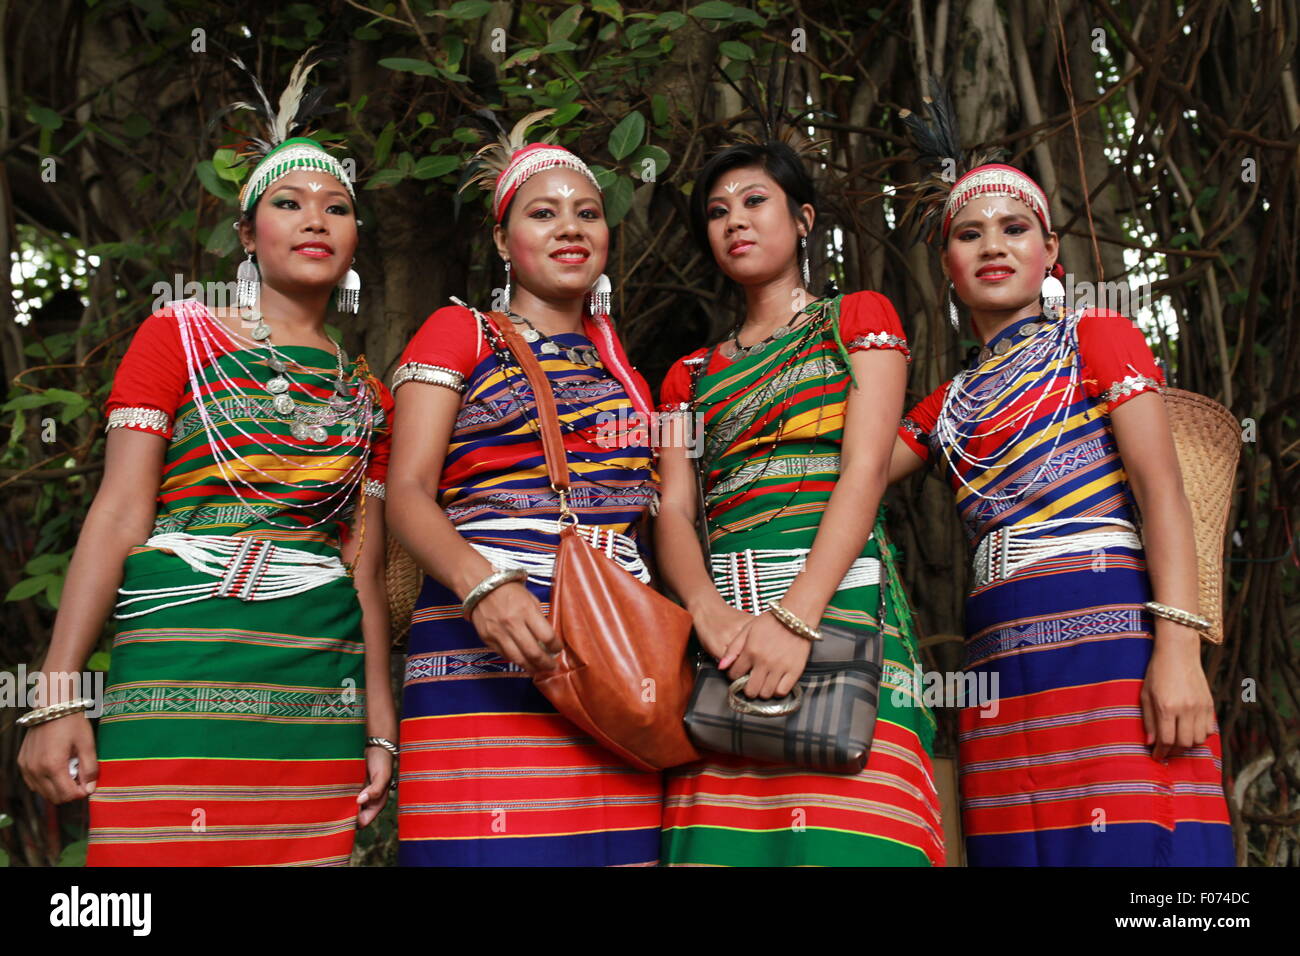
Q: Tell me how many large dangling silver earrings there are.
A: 7